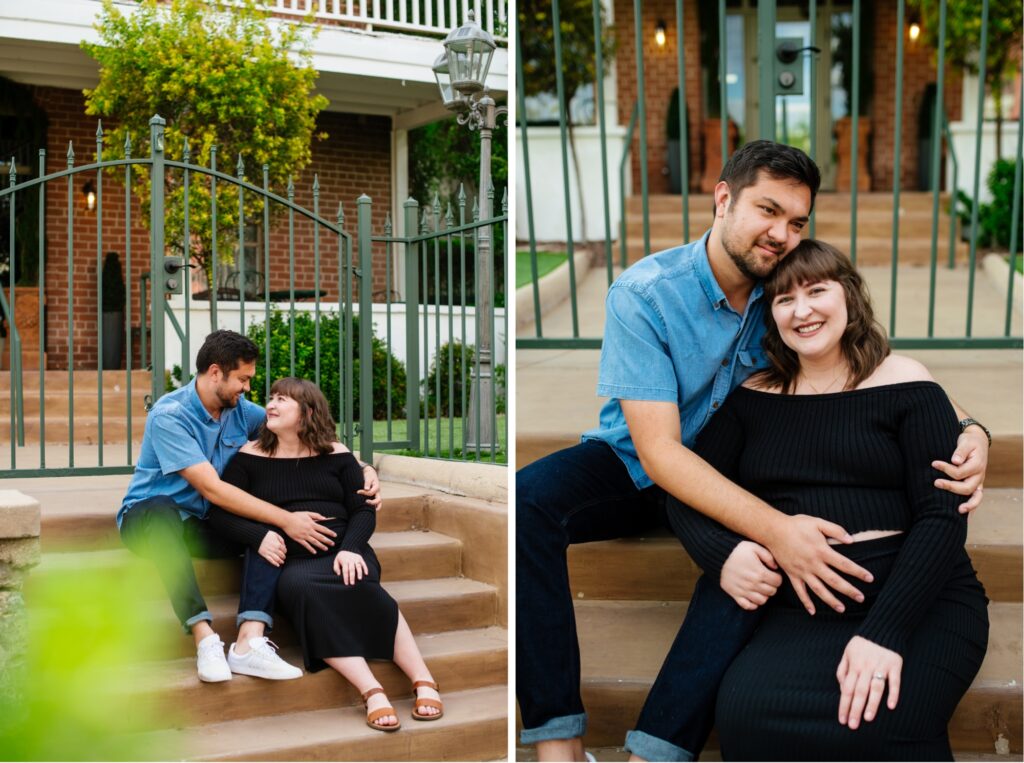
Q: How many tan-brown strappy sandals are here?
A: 2